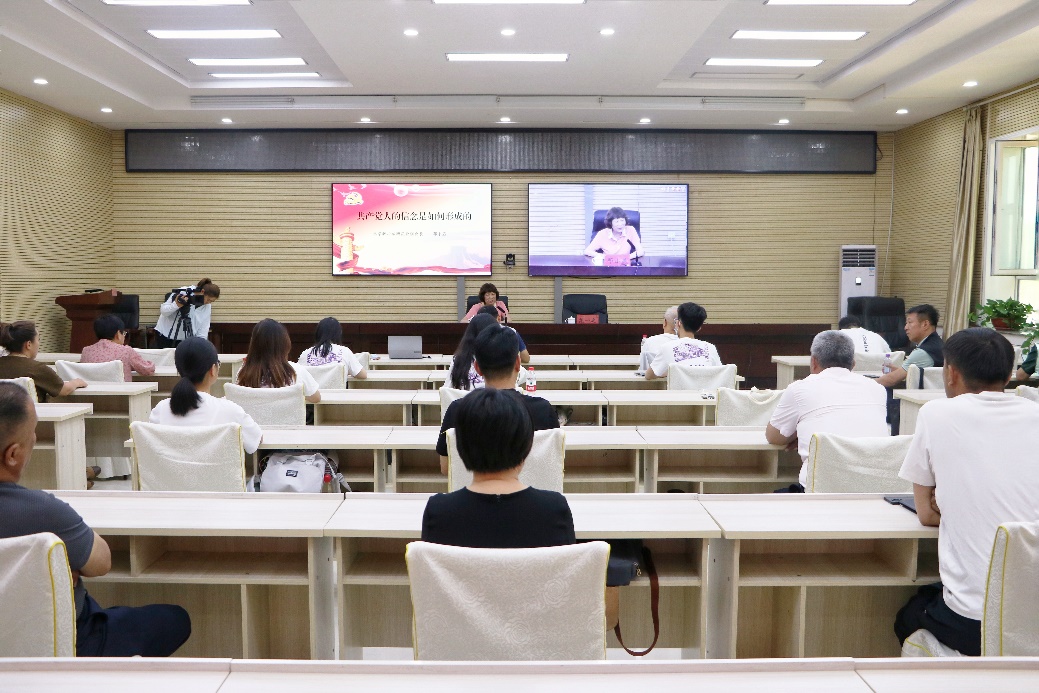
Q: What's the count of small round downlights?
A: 12